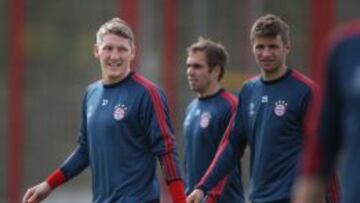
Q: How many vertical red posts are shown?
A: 4